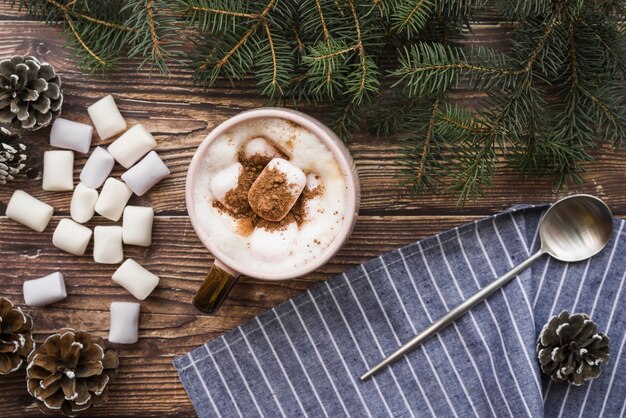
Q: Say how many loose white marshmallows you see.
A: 15